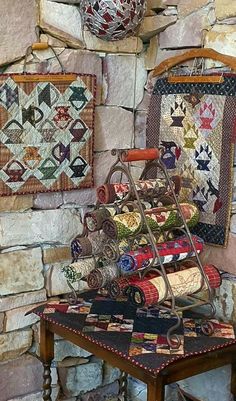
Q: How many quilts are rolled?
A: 10